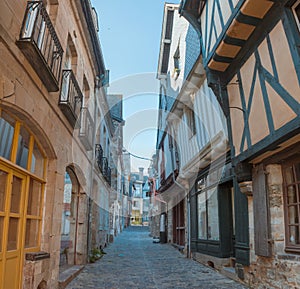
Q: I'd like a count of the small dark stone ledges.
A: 1